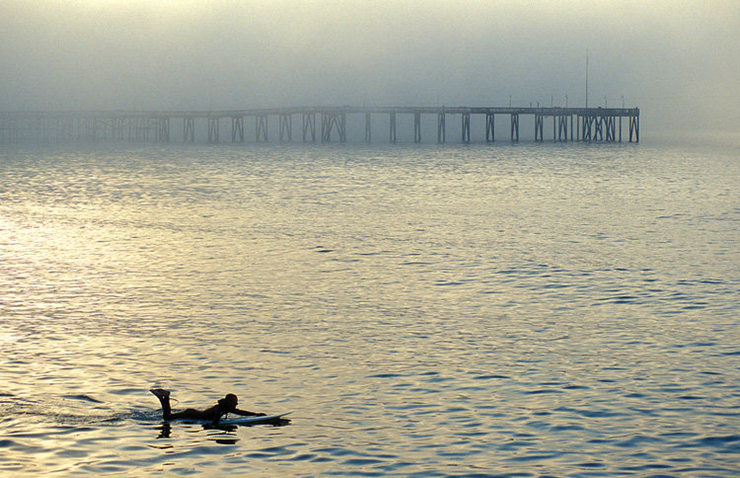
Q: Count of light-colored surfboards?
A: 1